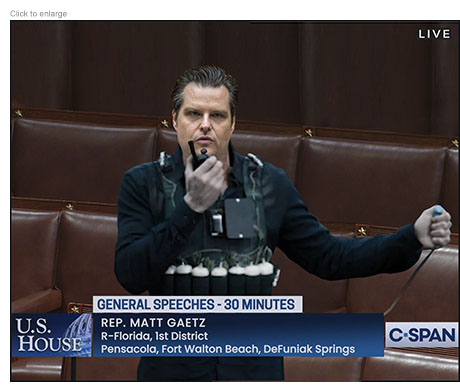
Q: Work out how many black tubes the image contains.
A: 7